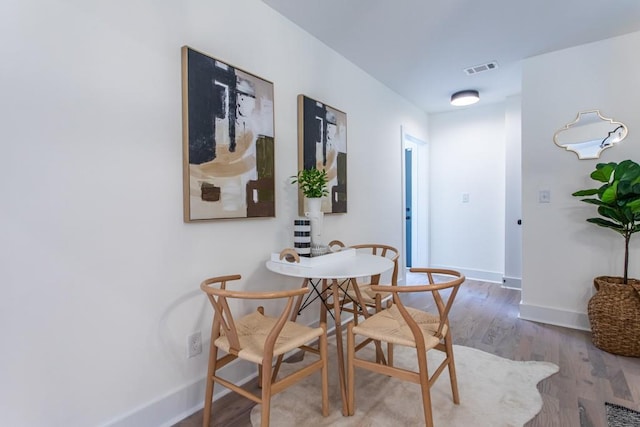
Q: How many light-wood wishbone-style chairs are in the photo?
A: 3